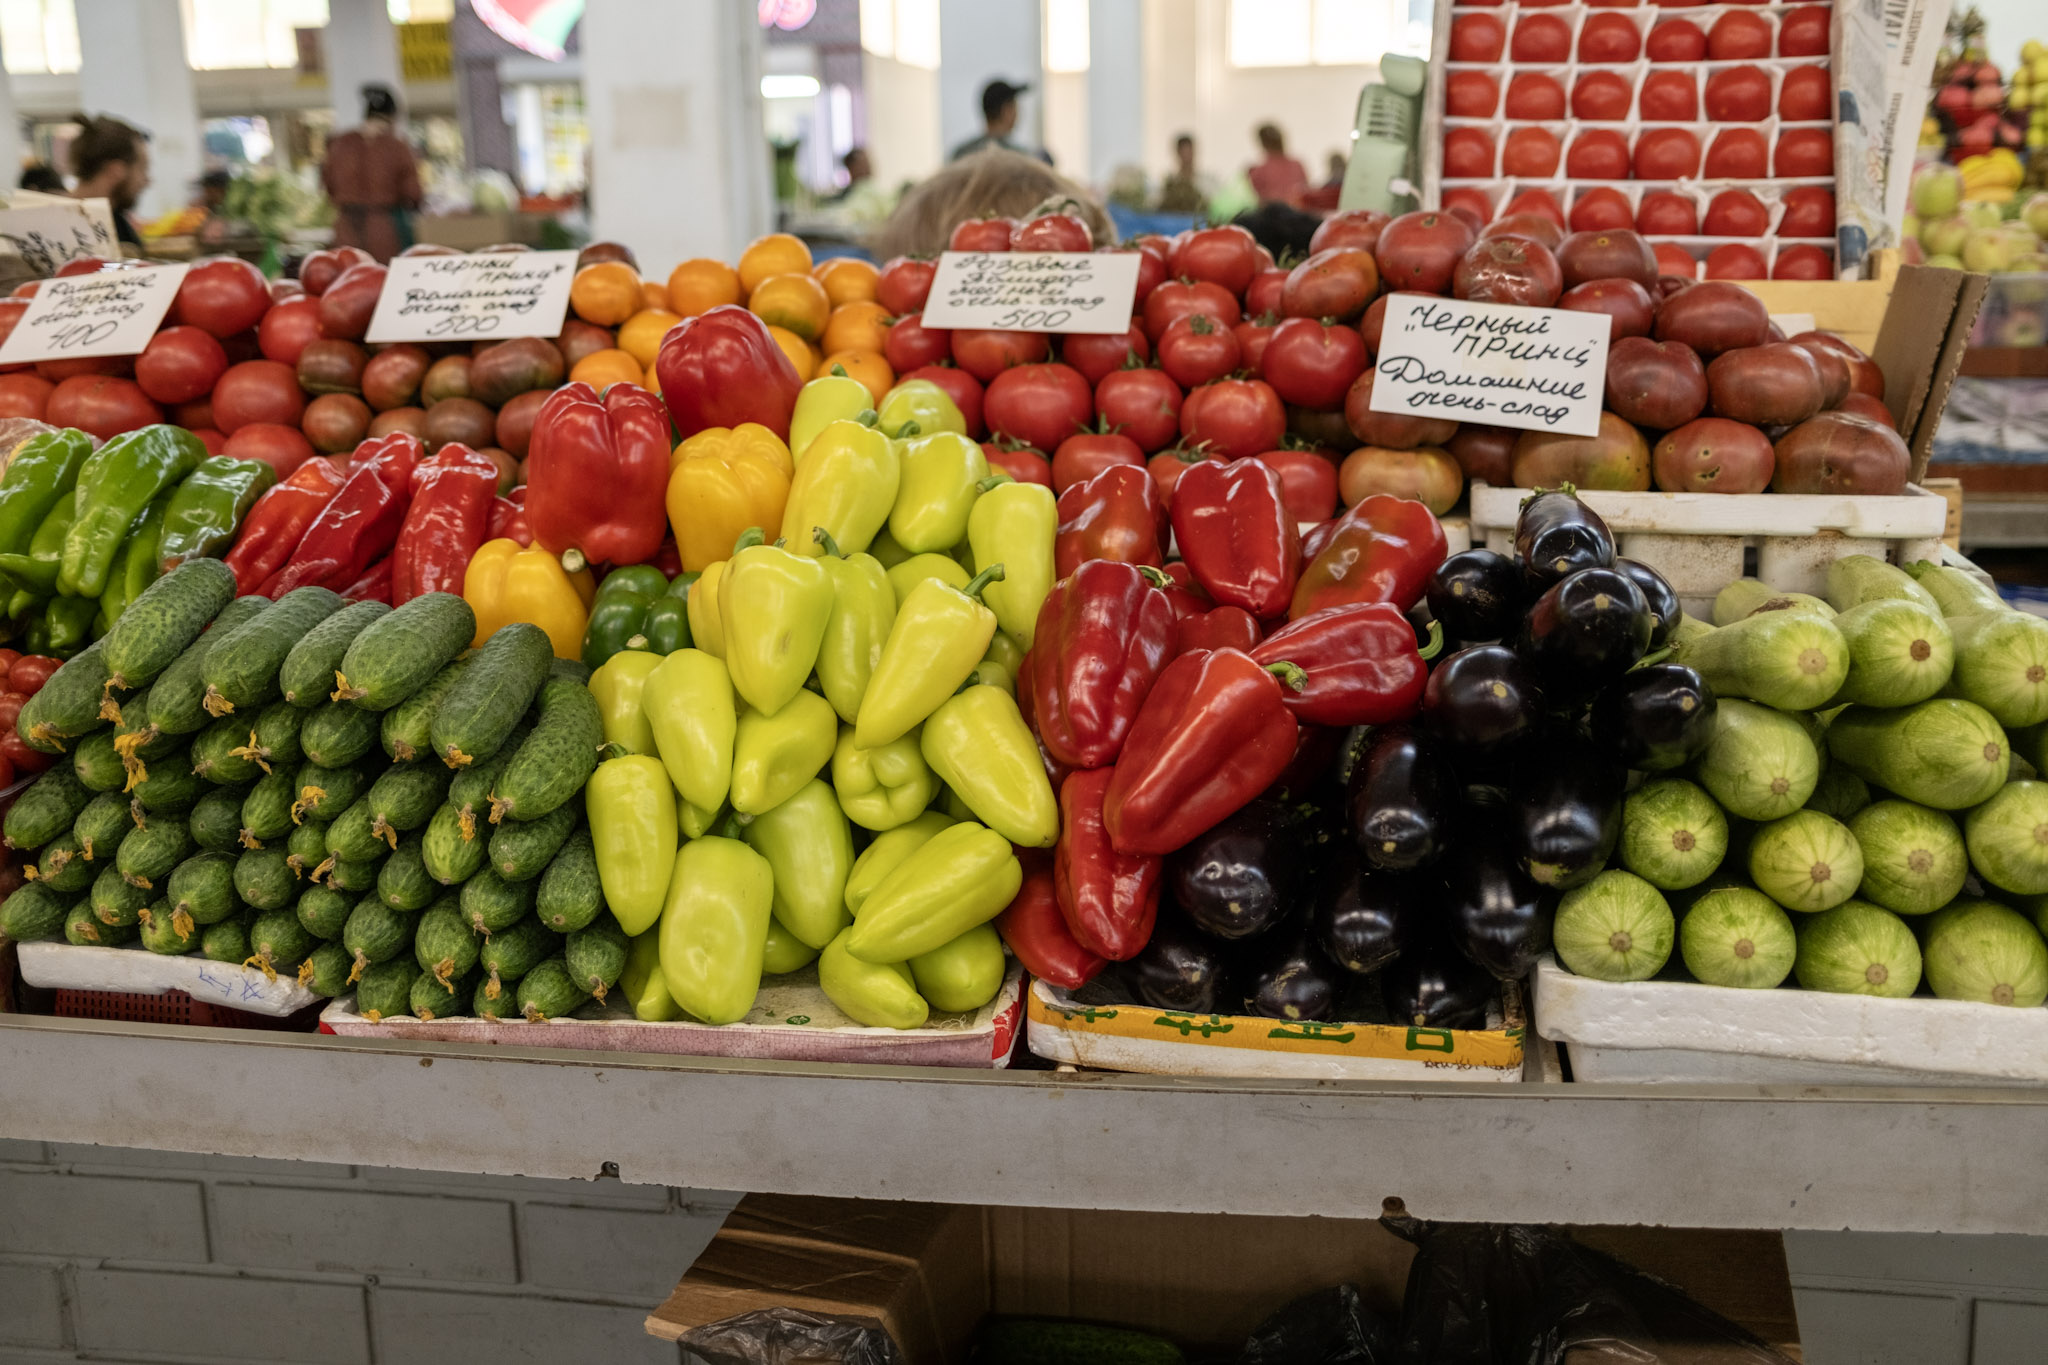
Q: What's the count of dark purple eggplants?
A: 14